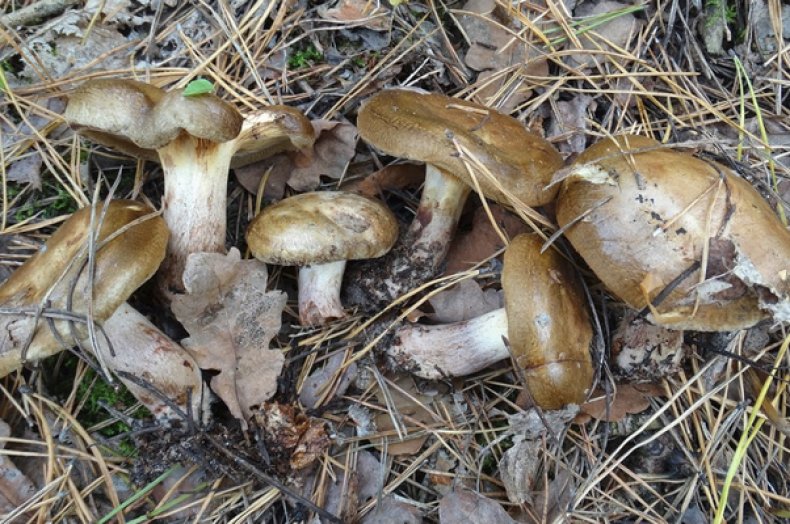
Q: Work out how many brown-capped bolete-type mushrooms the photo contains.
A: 6